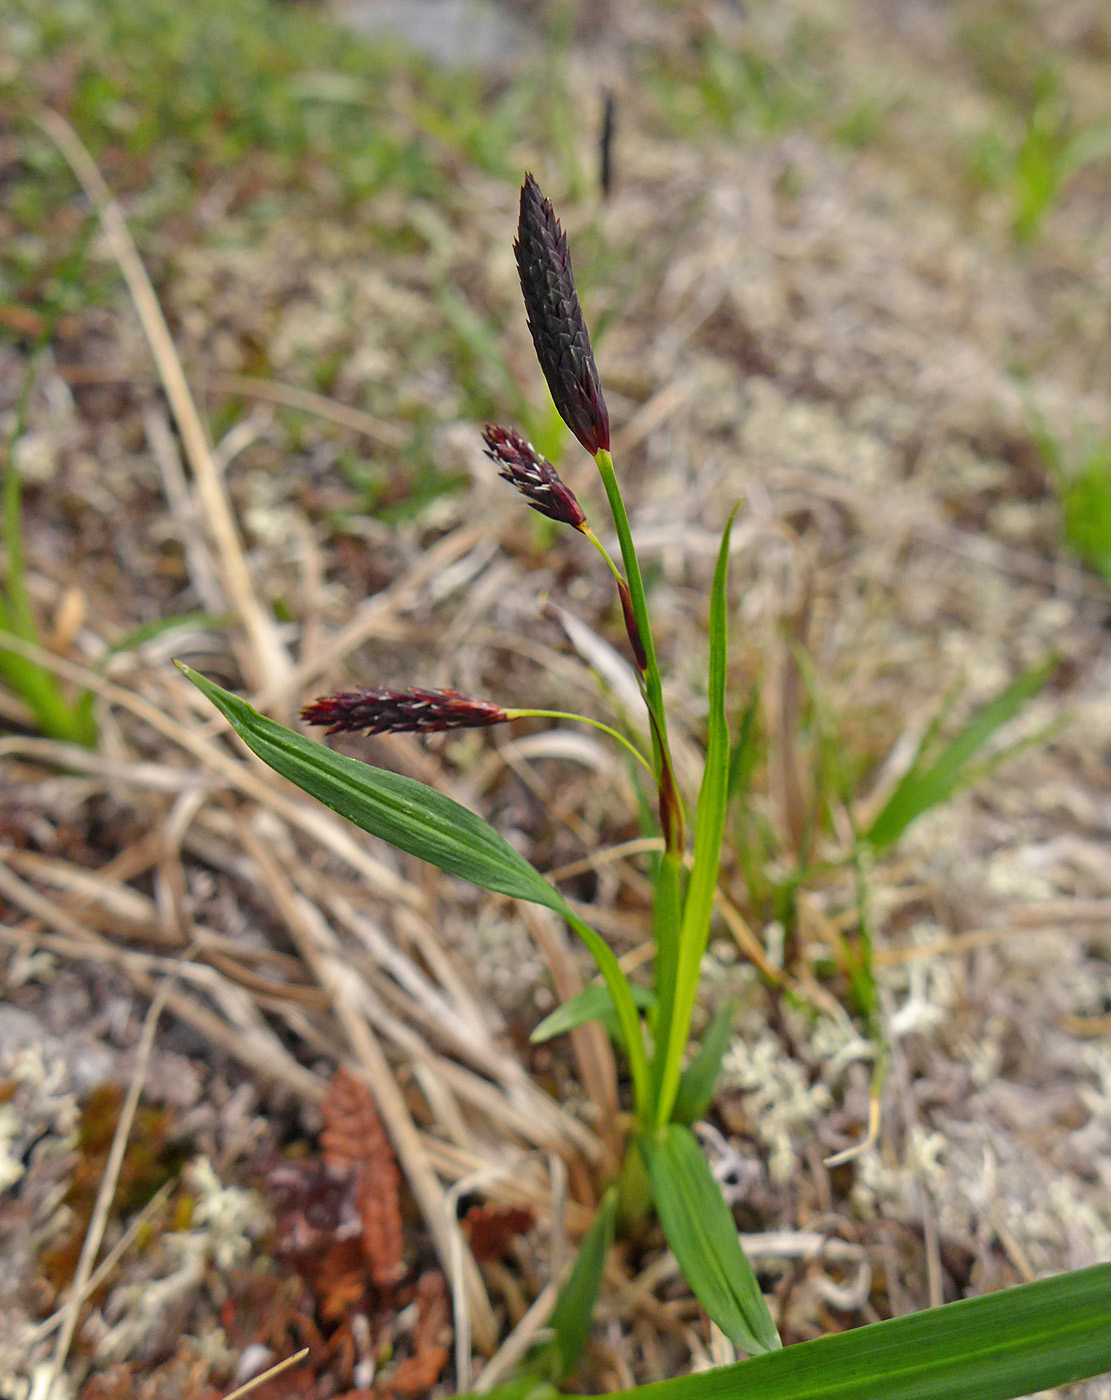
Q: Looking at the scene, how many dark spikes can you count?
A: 3